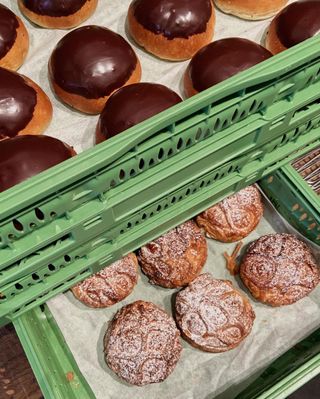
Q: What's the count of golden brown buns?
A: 6